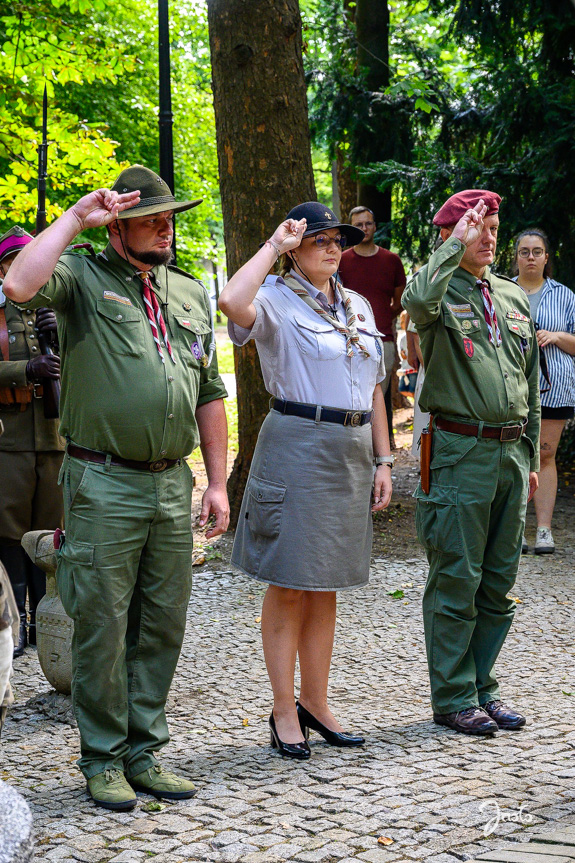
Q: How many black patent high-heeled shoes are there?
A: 2